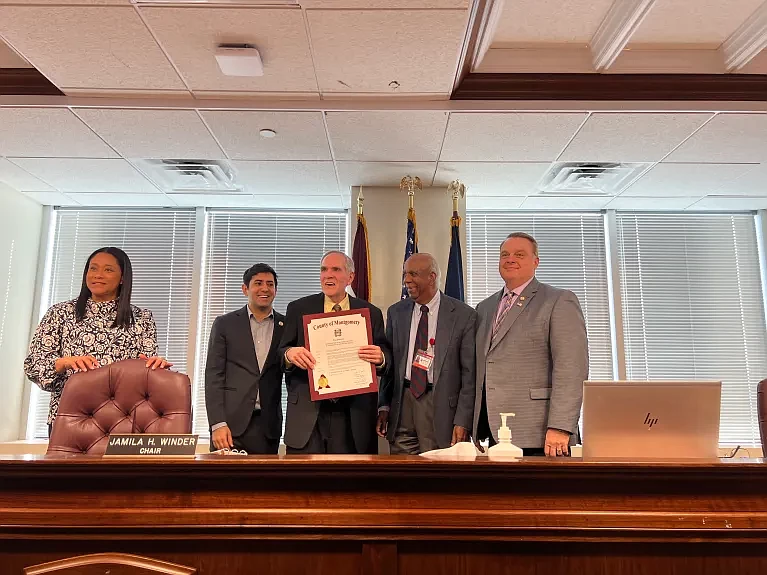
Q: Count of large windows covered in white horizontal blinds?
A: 4